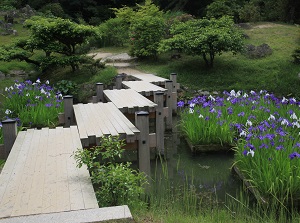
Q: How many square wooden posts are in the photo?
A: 8